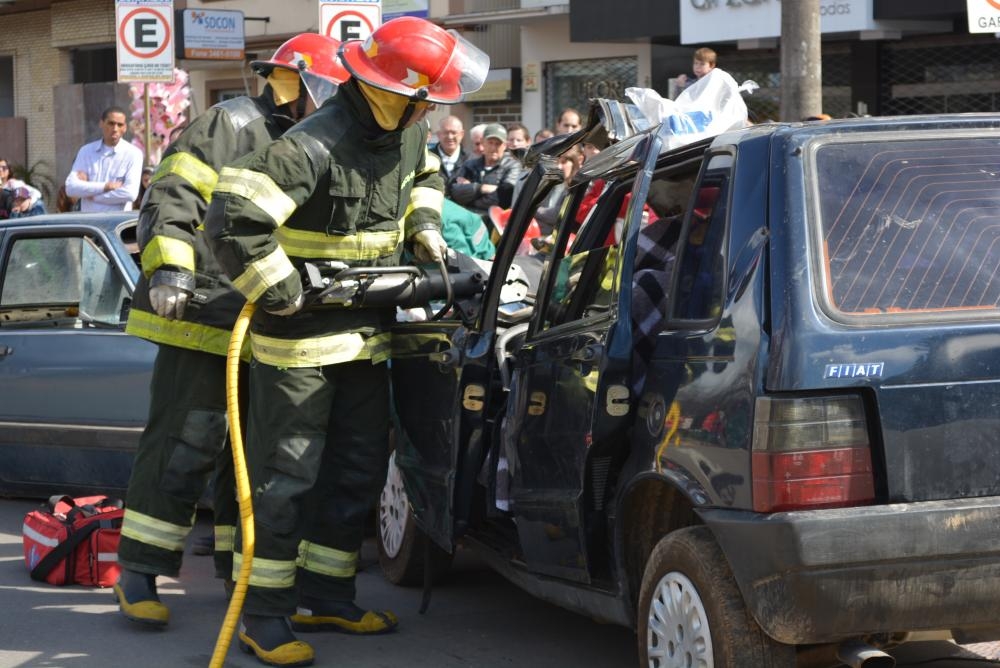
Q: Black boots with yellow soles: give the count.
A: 3